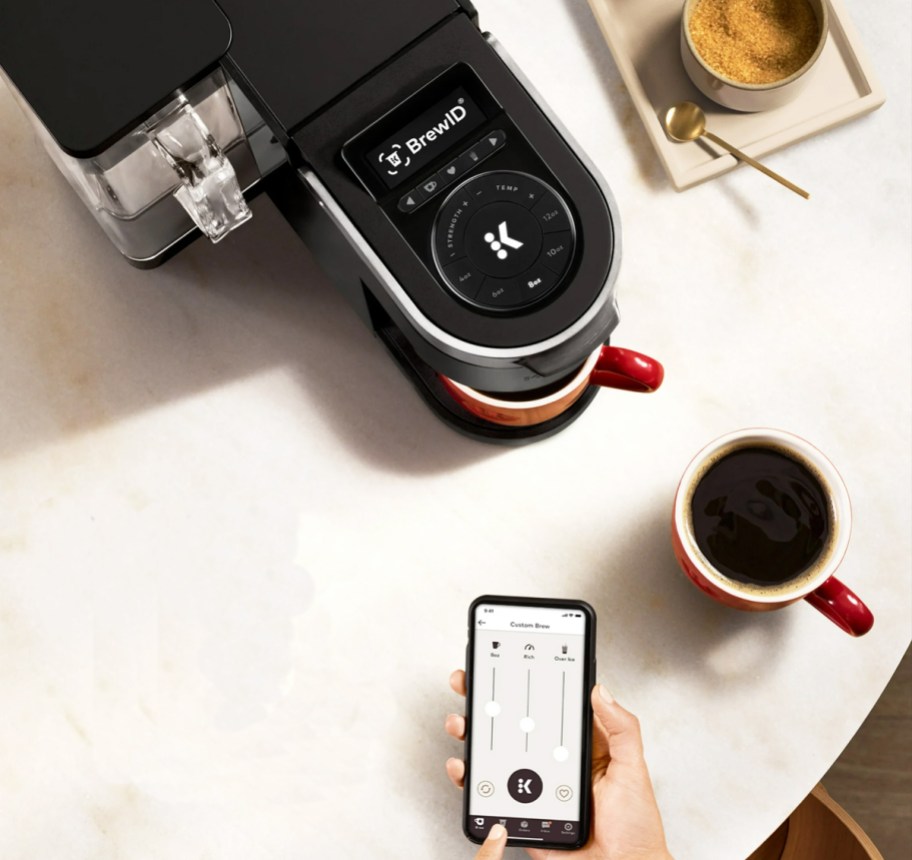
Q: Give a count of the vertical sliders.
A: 3